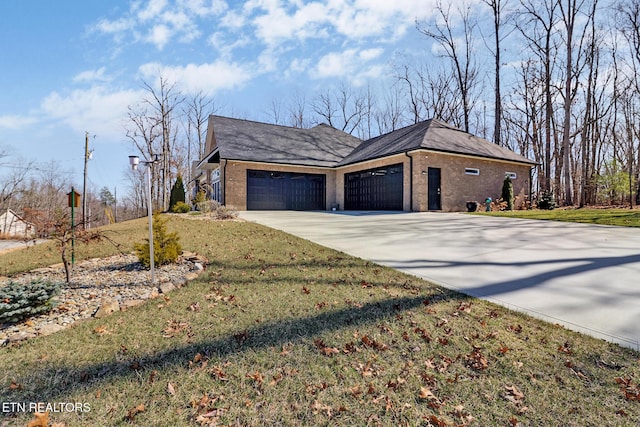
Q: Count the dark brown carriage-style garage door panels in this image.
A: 2